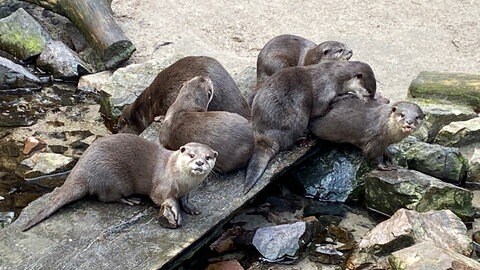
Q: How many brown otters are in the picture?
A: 6